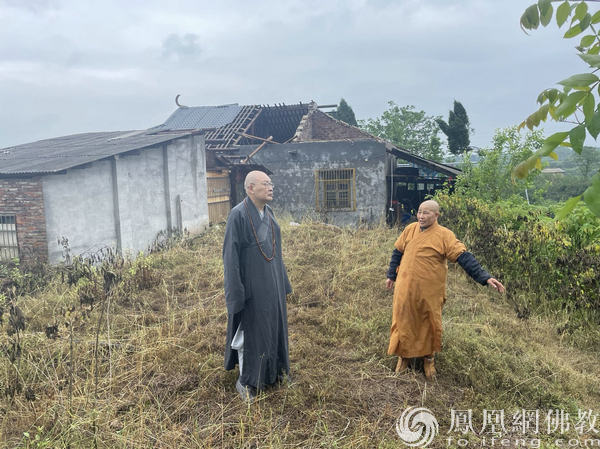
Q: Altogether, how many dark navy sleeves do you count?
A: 2